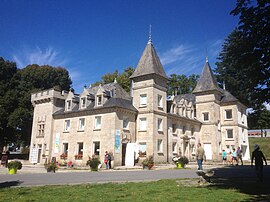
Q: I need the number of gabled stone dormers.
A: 6